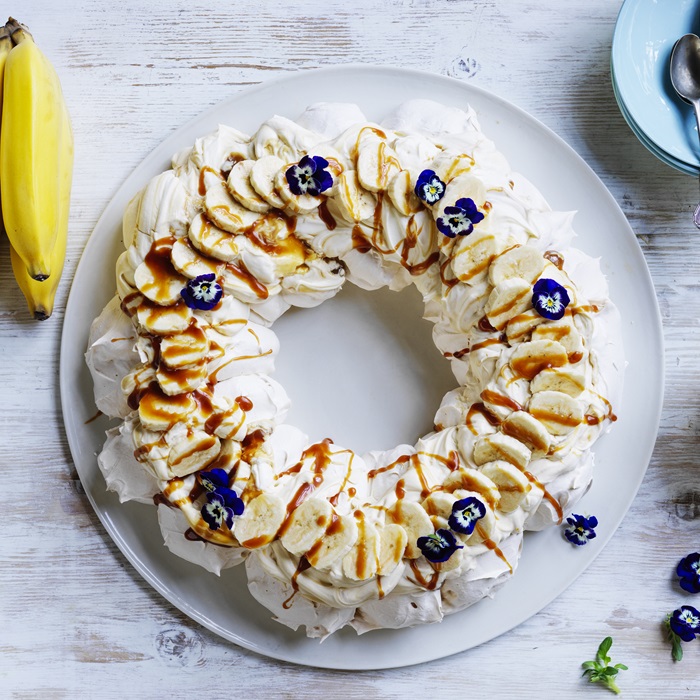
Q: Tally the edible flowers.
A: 12